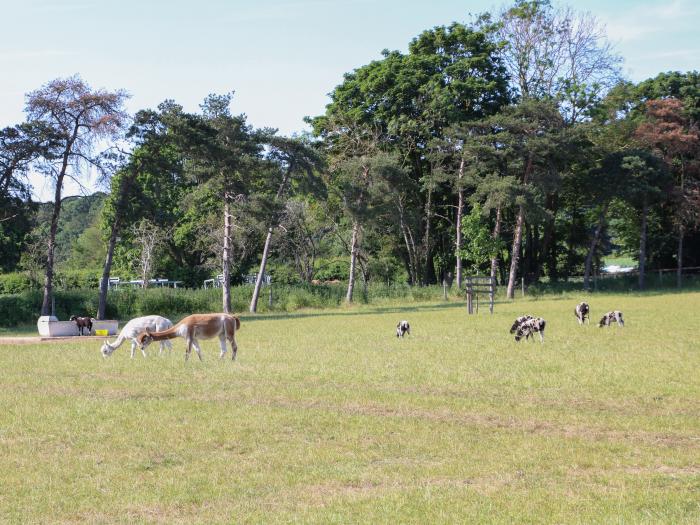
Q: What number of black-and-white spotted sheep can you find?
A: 5